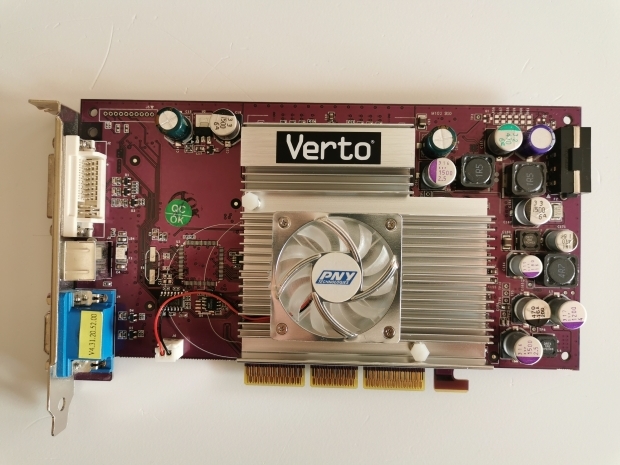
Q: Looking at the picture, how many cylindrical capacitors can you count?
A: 12